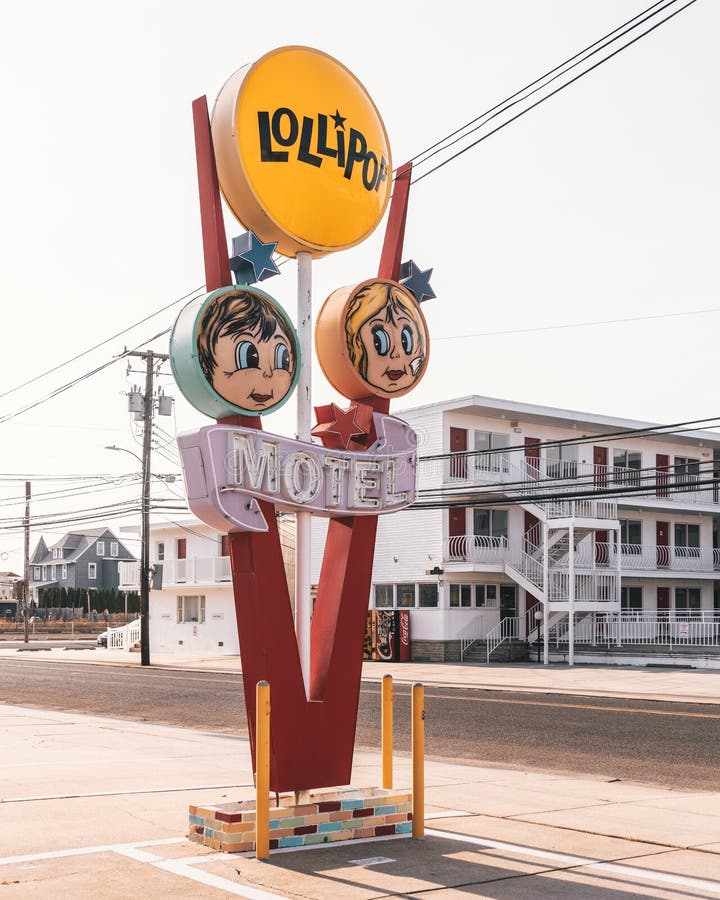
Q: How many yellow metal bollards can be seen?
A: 3